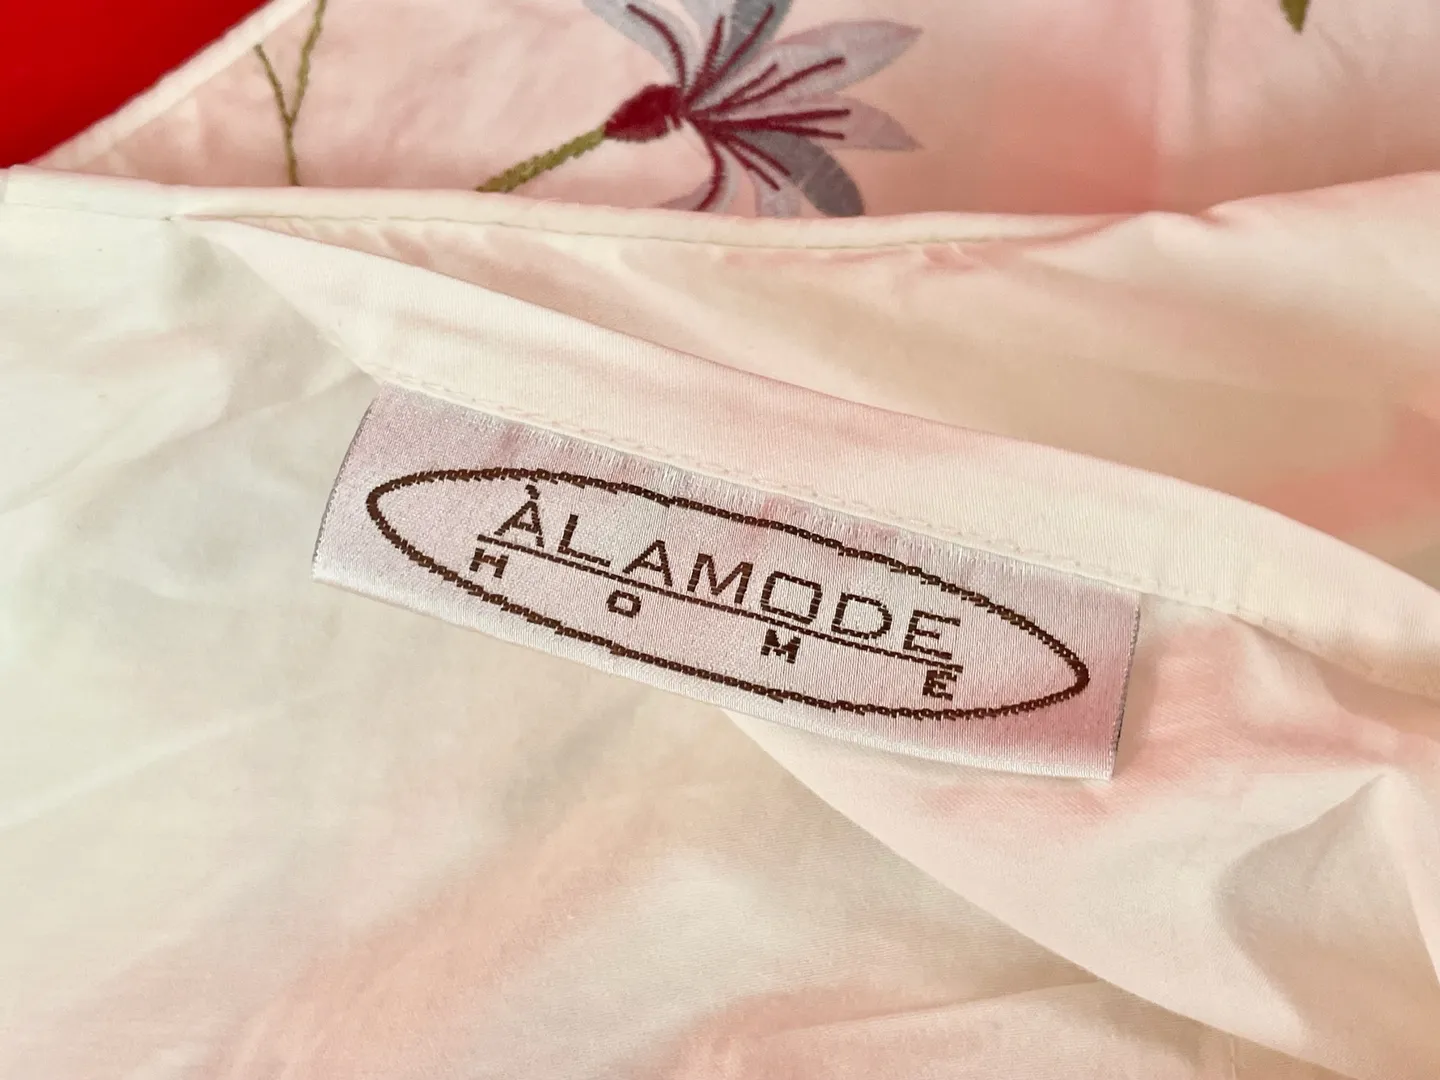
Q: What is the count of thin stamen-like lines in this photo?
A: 10